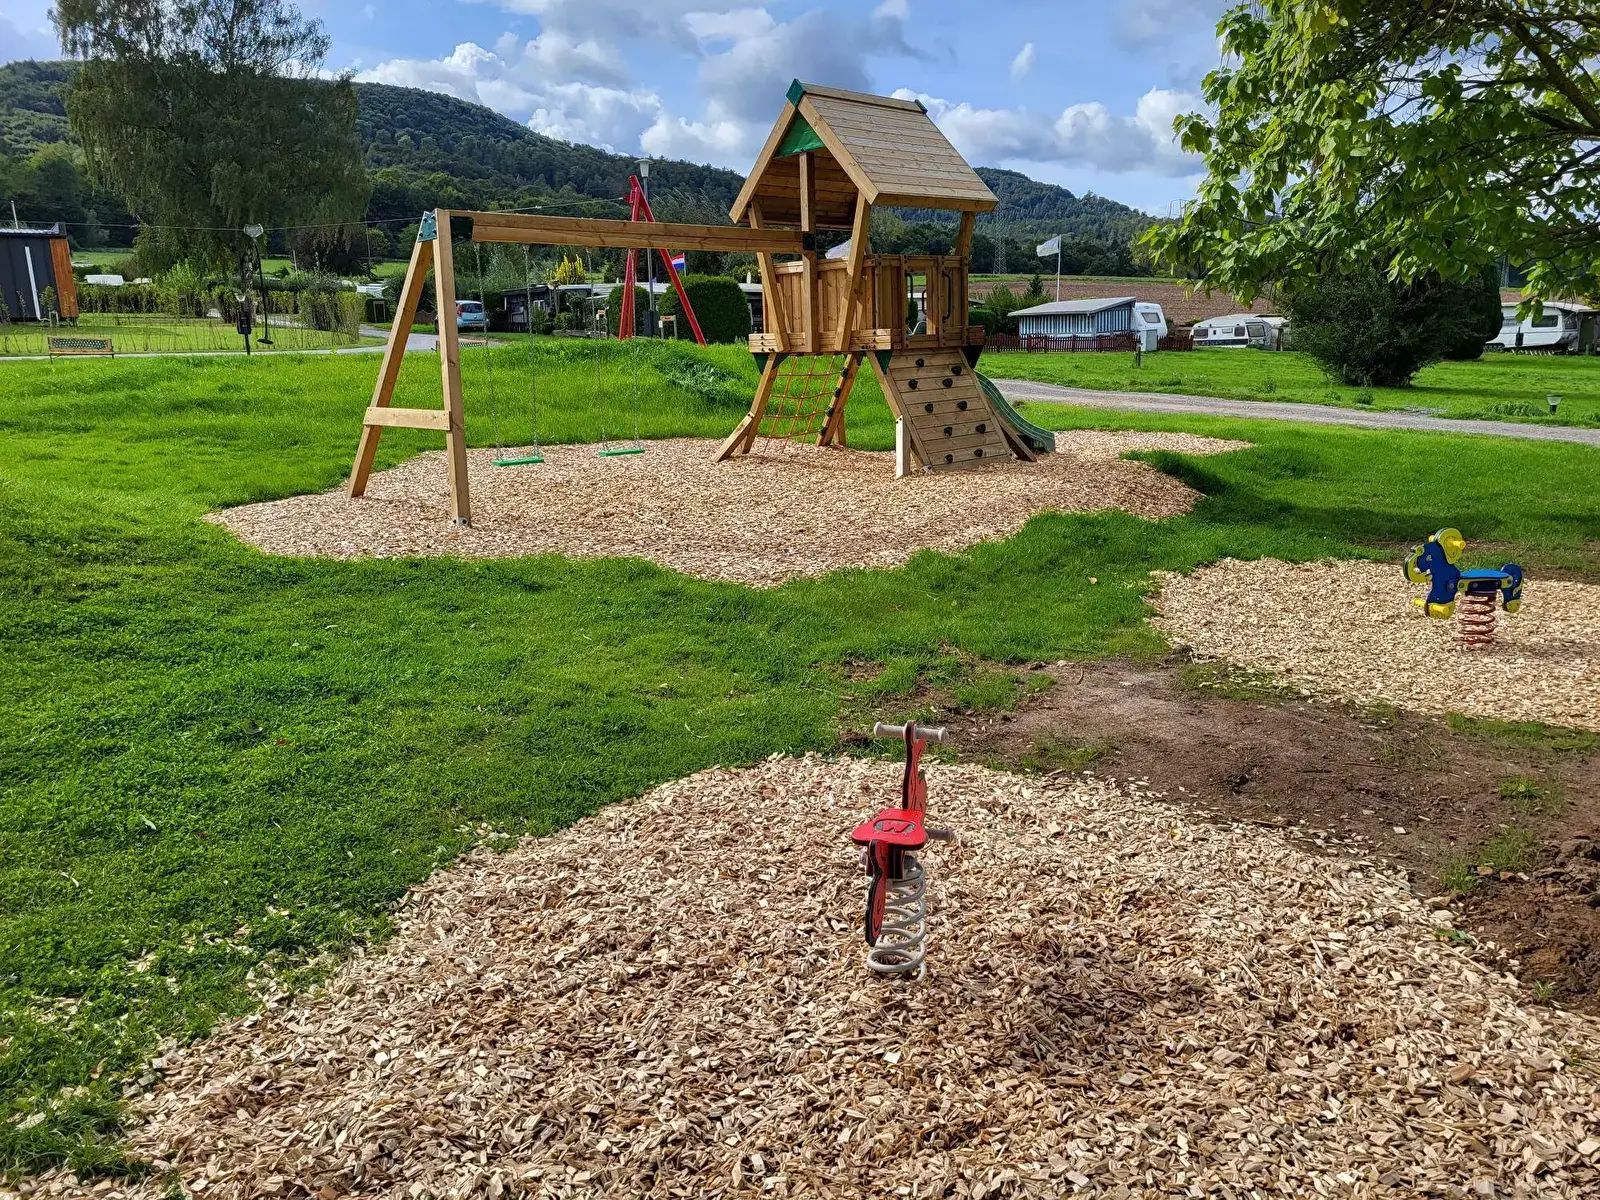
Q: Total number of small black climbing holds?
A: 10